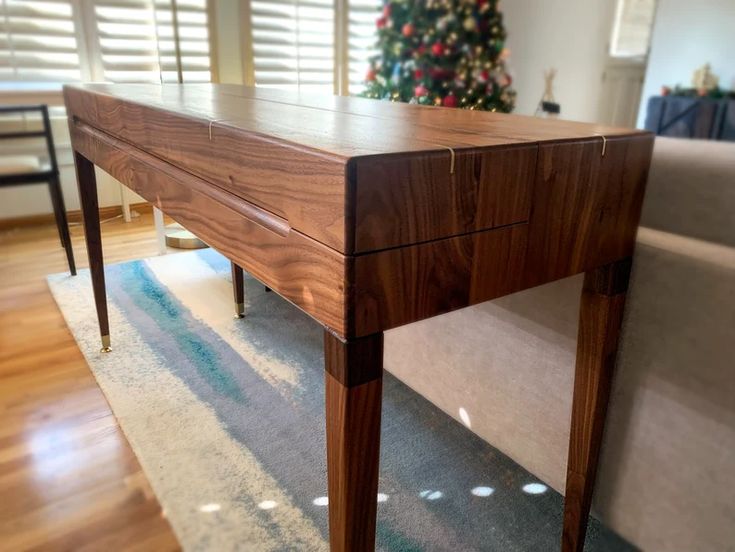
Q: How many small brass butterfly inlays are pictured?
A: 3